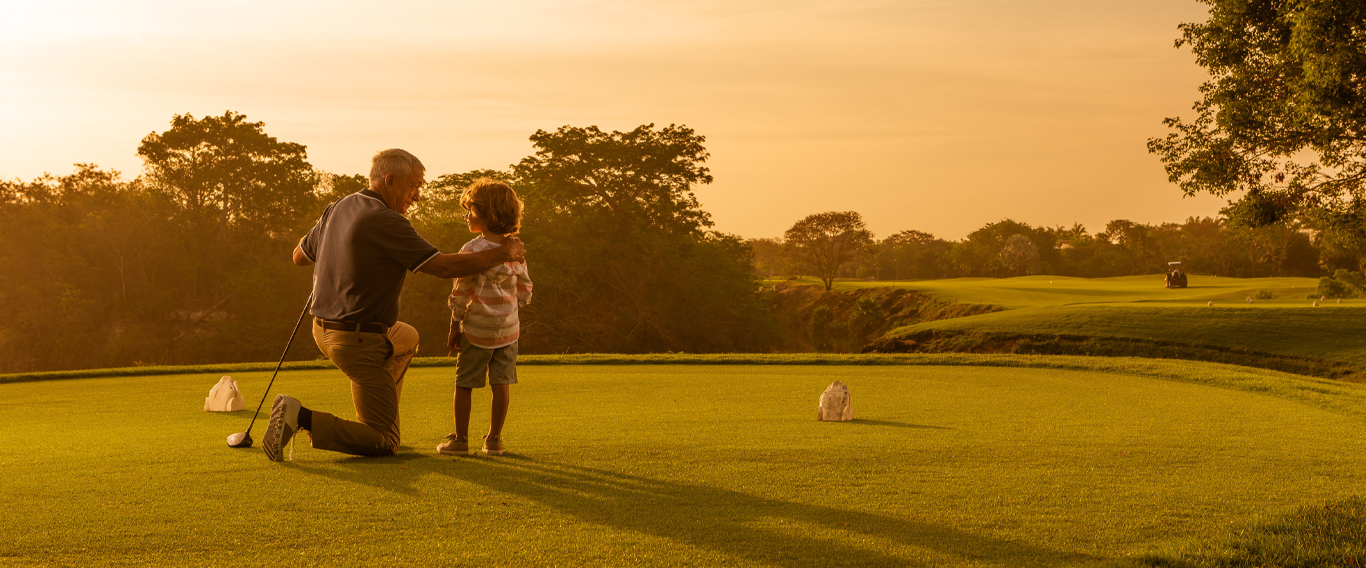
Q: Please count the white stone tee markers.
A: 2